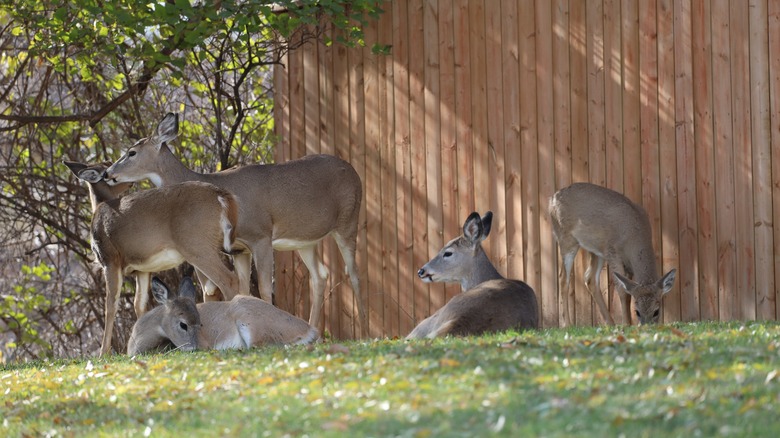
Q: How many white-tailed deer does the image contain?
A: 5